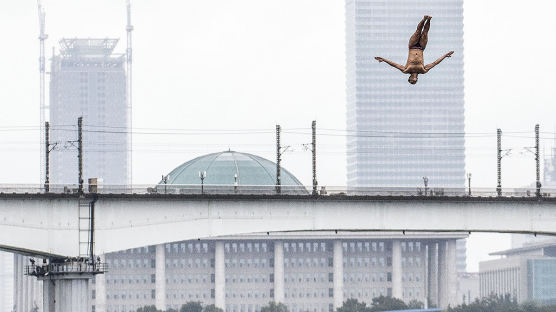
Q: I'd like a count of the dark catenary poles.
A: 6